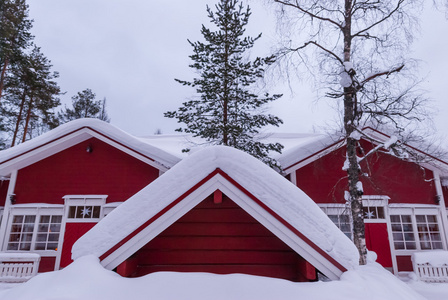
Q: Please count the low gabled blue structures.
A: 0